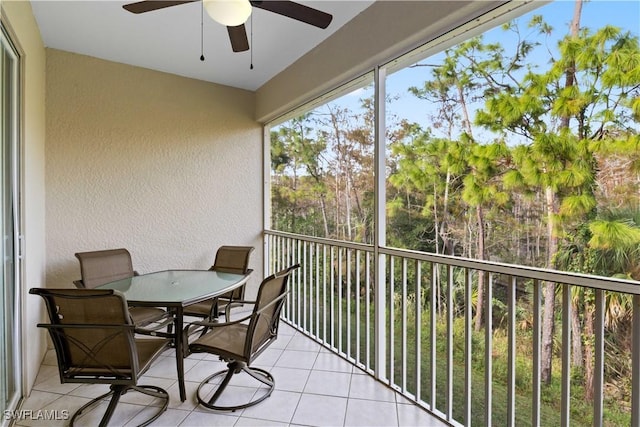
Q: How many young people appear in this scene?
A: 0